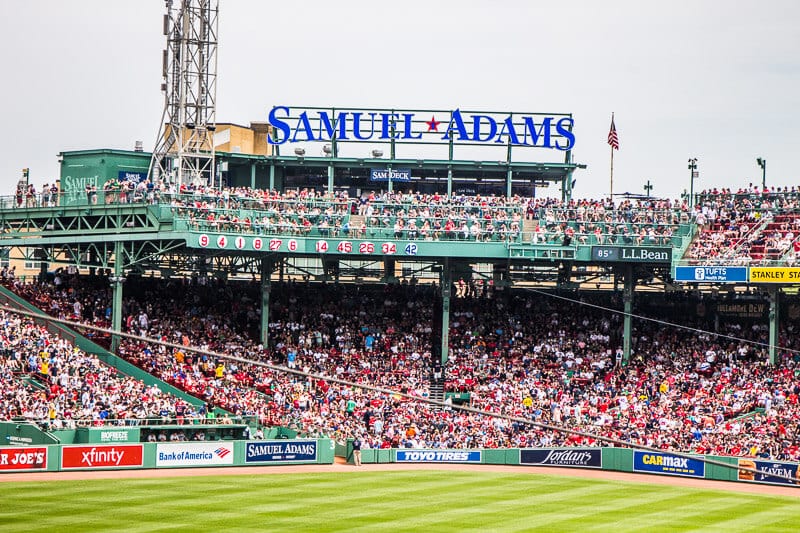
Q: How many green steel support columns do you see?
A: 5